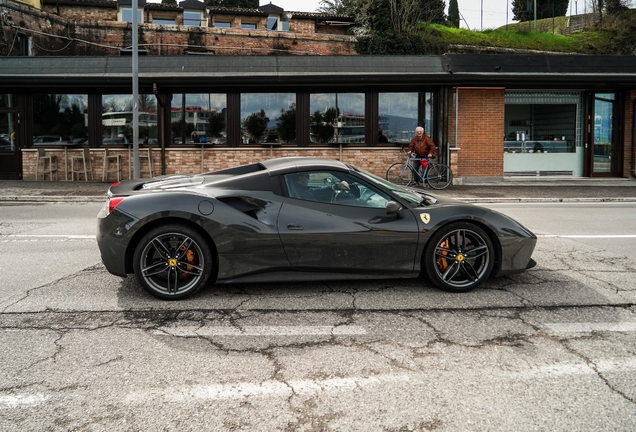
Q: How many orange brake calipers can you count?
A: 2